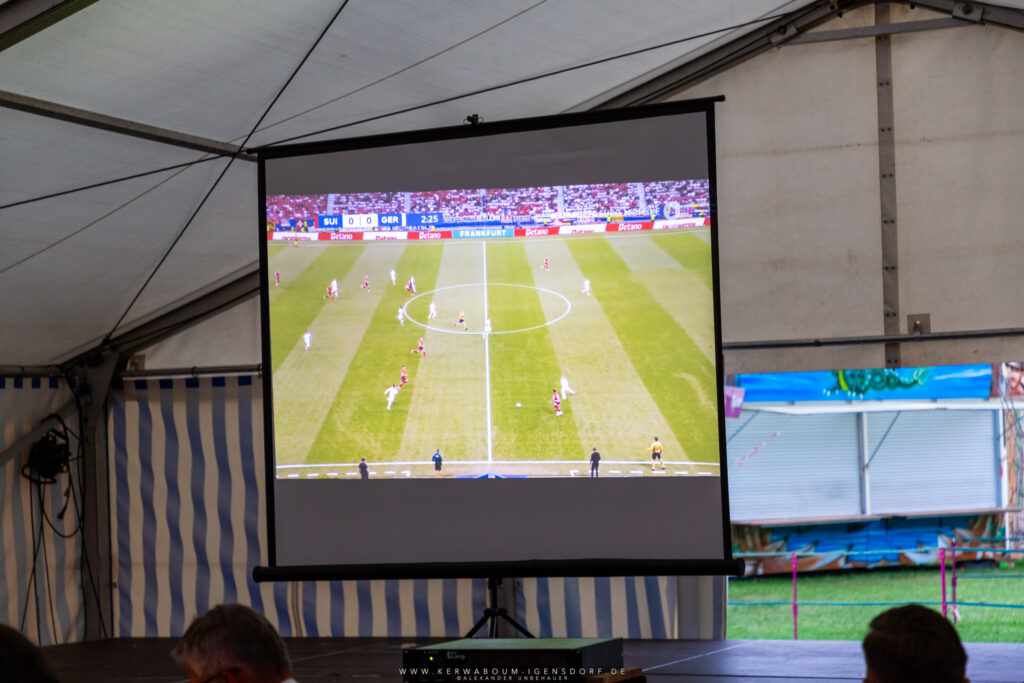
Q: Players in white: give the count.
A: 10